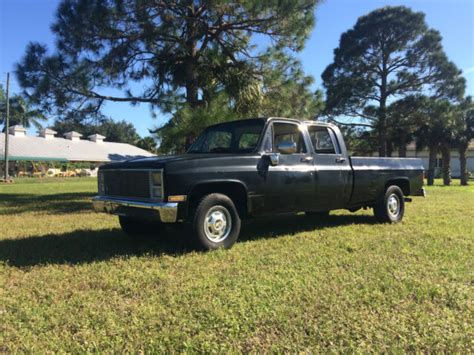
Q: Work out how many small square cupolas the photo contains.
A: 4